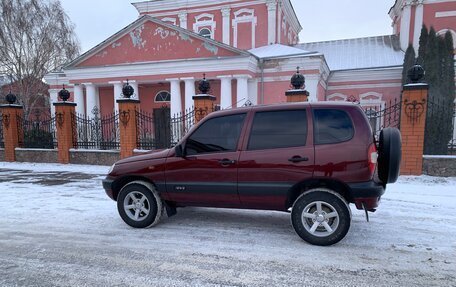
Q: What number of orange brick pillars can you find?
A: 6